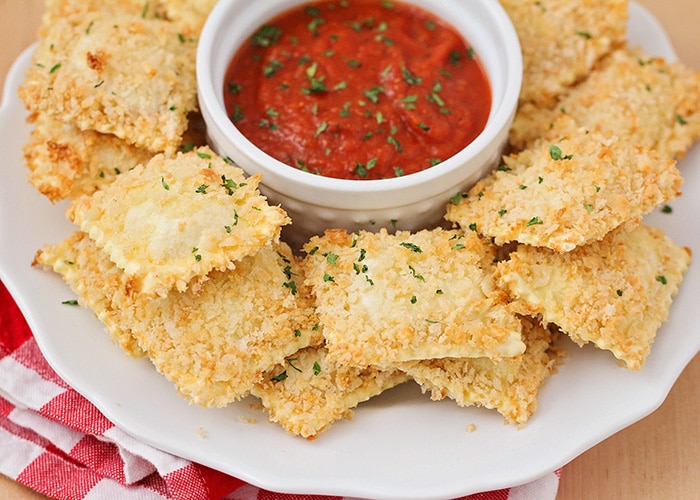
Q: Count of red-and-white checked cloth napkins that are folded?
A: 1